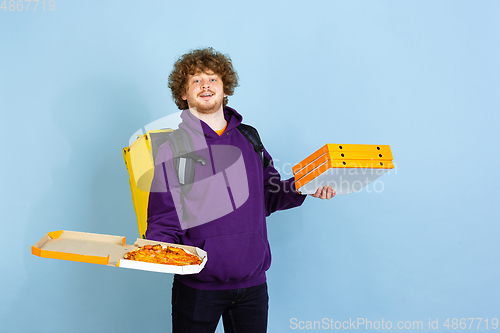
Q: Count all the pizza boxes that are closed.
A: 3